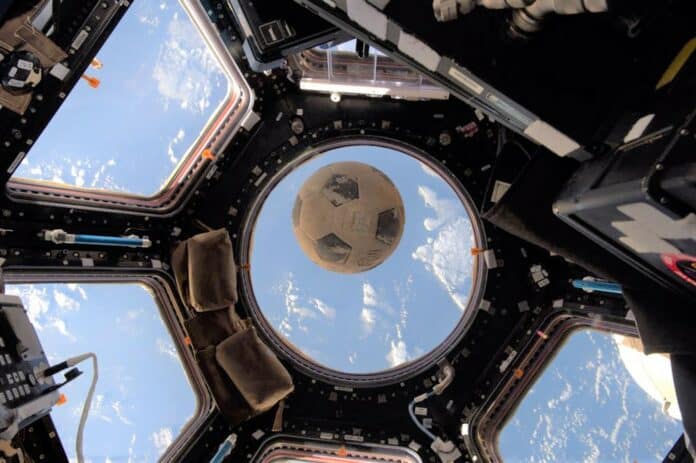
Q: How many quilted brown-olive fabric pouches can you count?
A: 2